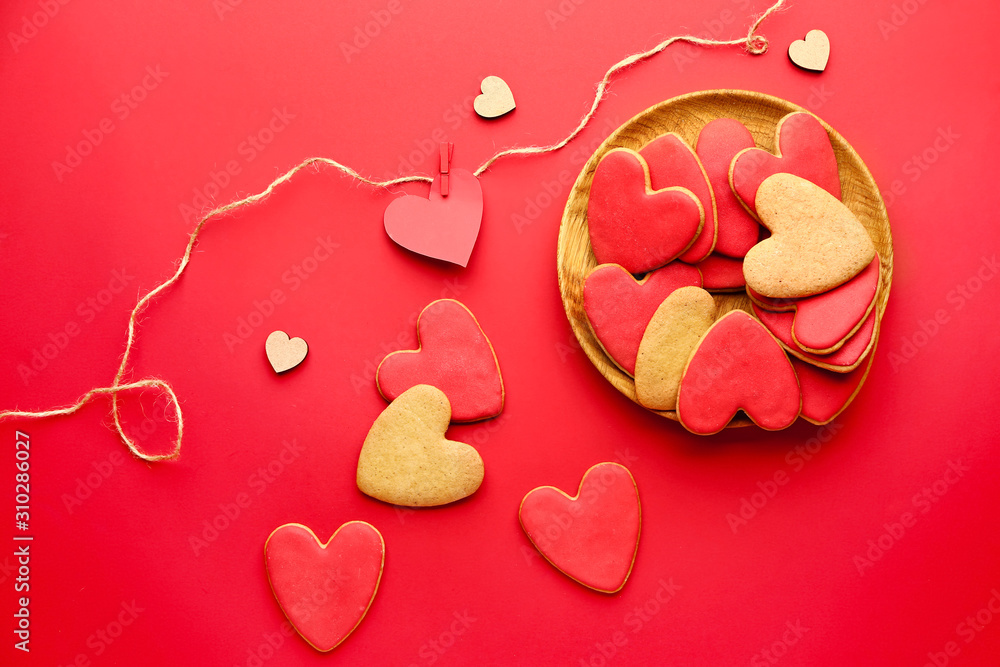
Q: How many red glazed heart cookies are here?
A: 13